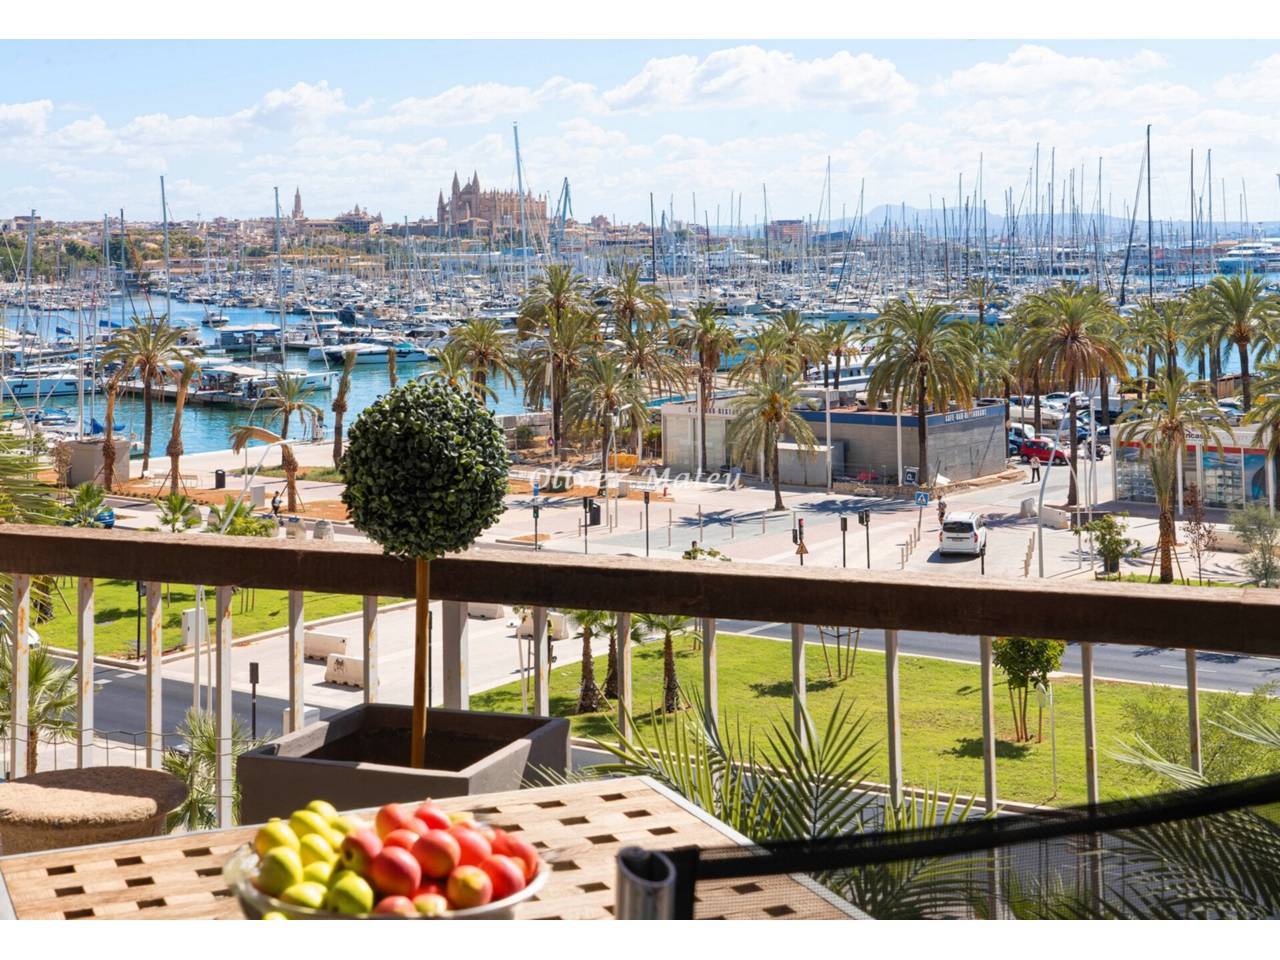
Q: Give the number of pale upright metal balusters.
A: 15